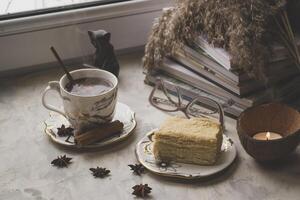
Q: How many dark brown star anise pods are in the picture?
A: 5